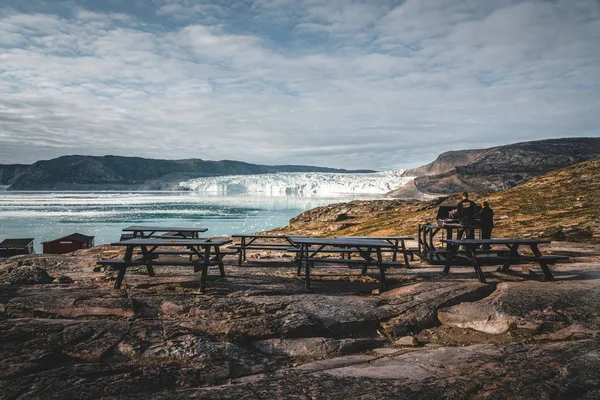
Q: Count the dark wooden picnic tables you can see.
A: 6